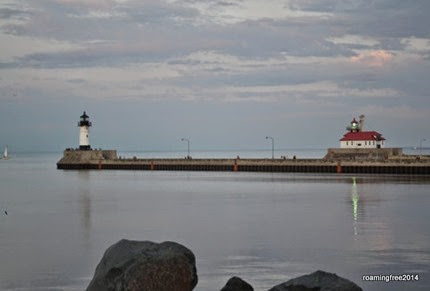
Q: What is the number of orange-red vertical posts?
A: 4